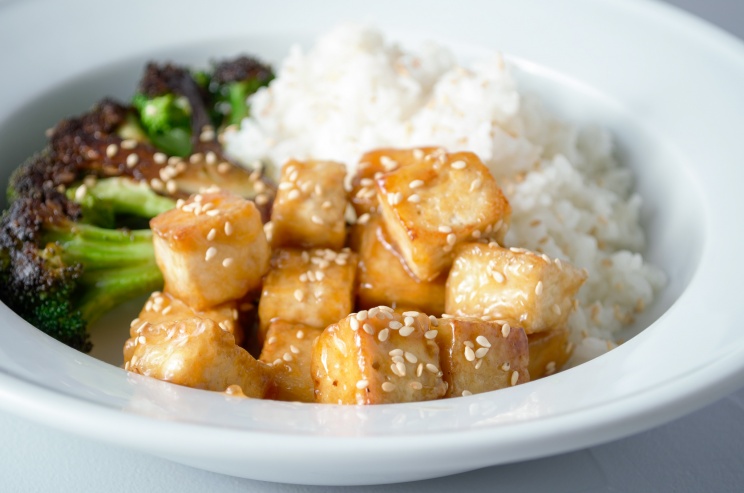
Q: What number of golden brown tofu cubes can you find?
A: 13